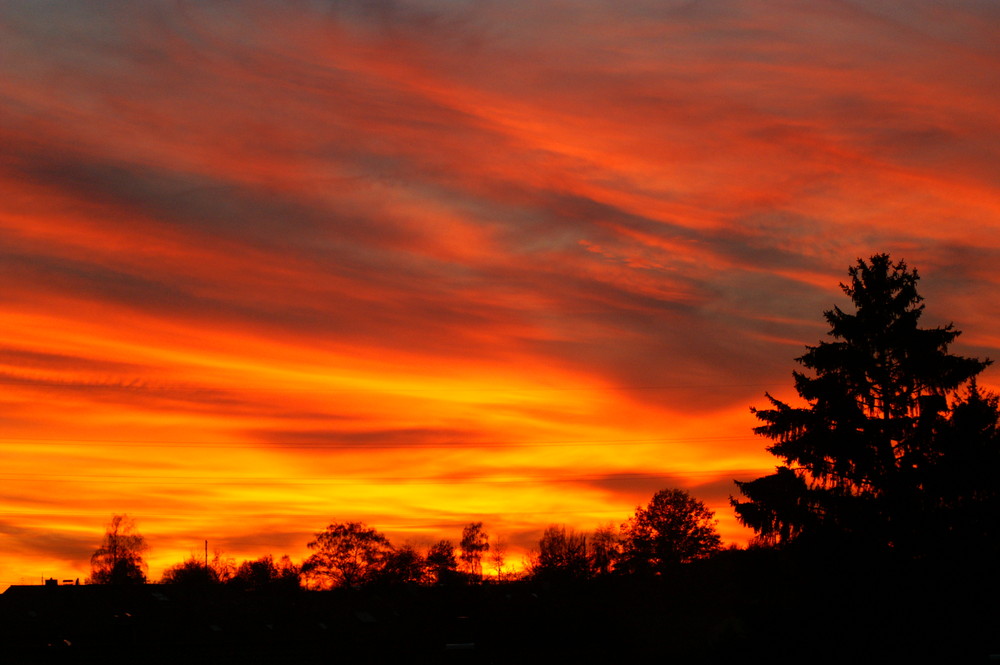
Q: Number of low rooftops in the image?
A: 1